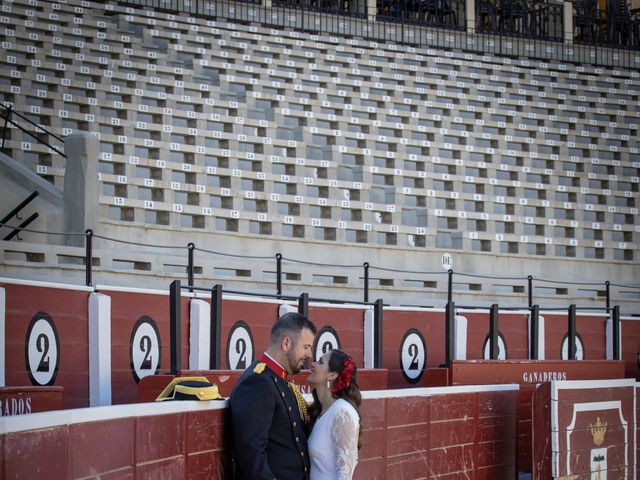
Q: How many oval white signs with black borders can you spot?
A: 7